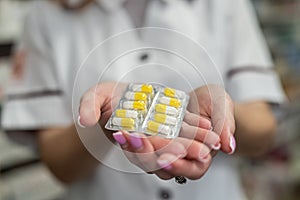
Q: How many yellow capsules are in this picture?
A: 10